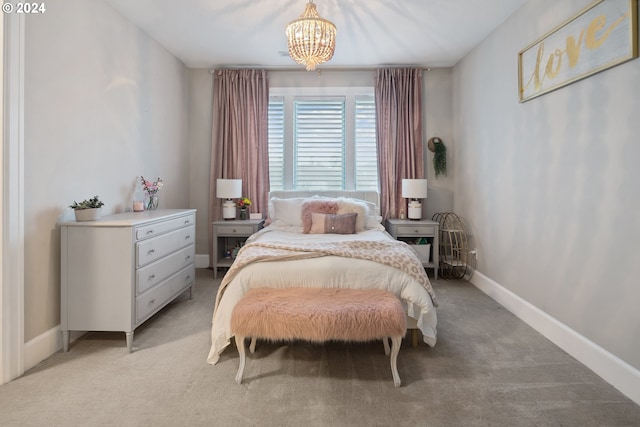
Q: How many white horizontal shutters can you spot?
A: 3